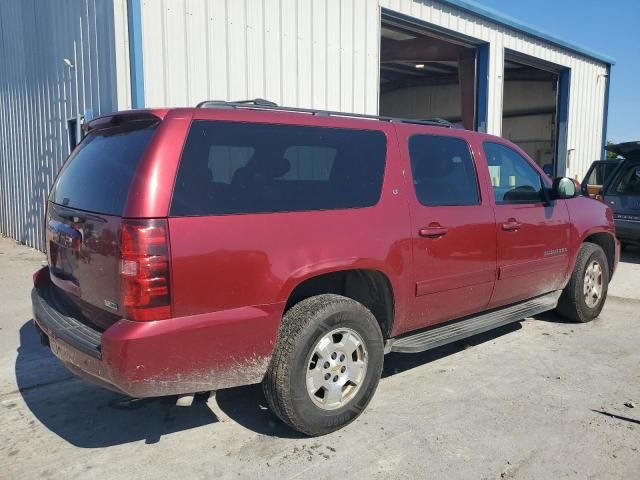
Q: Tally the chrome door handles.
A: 0